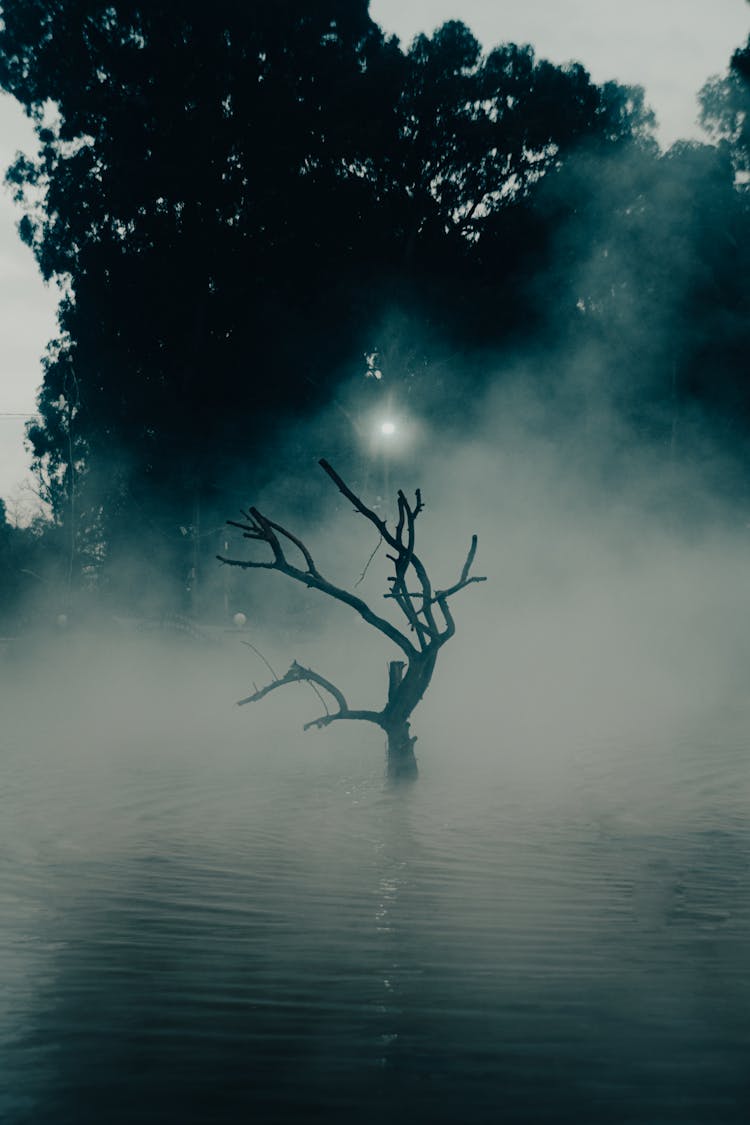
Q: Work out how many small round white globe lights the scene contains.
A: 2